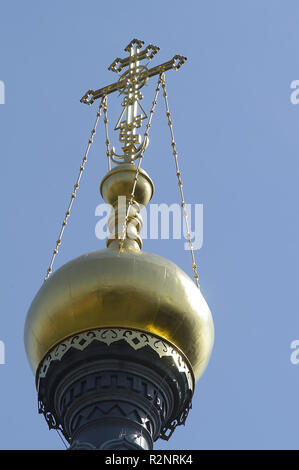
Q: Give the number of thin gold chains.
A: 4